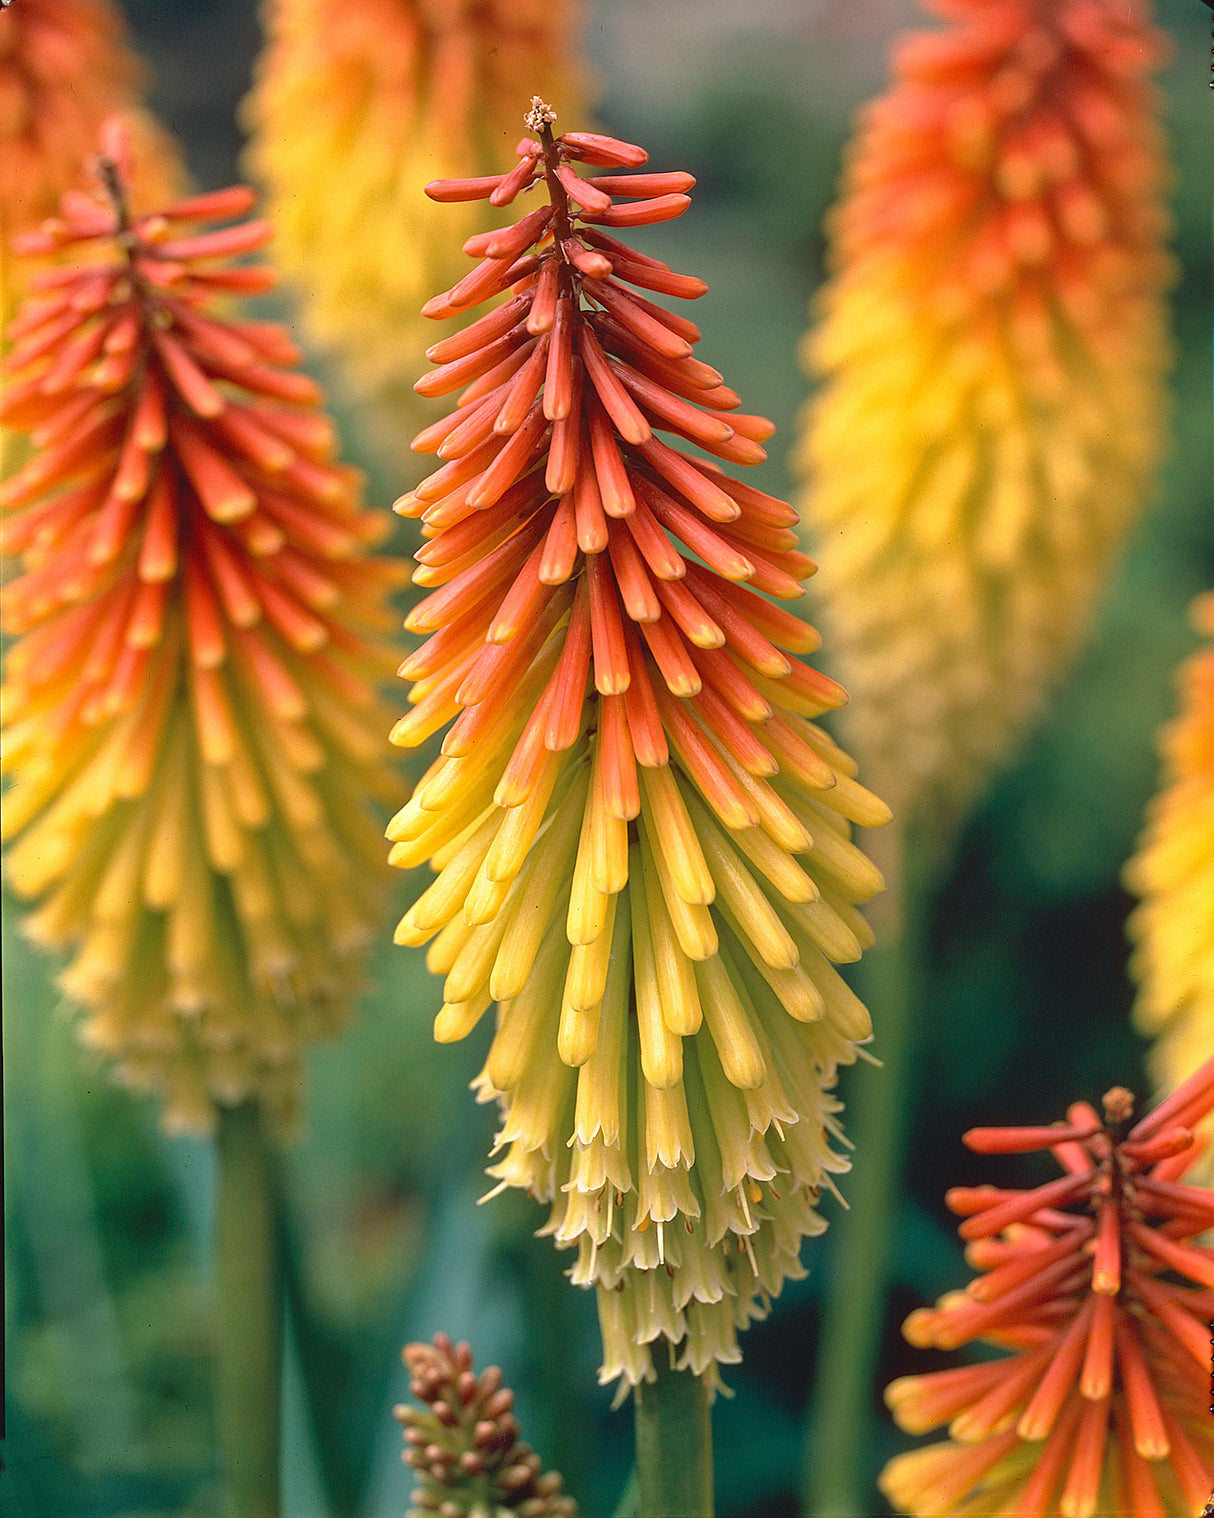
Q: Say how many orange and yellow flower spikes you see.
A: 7